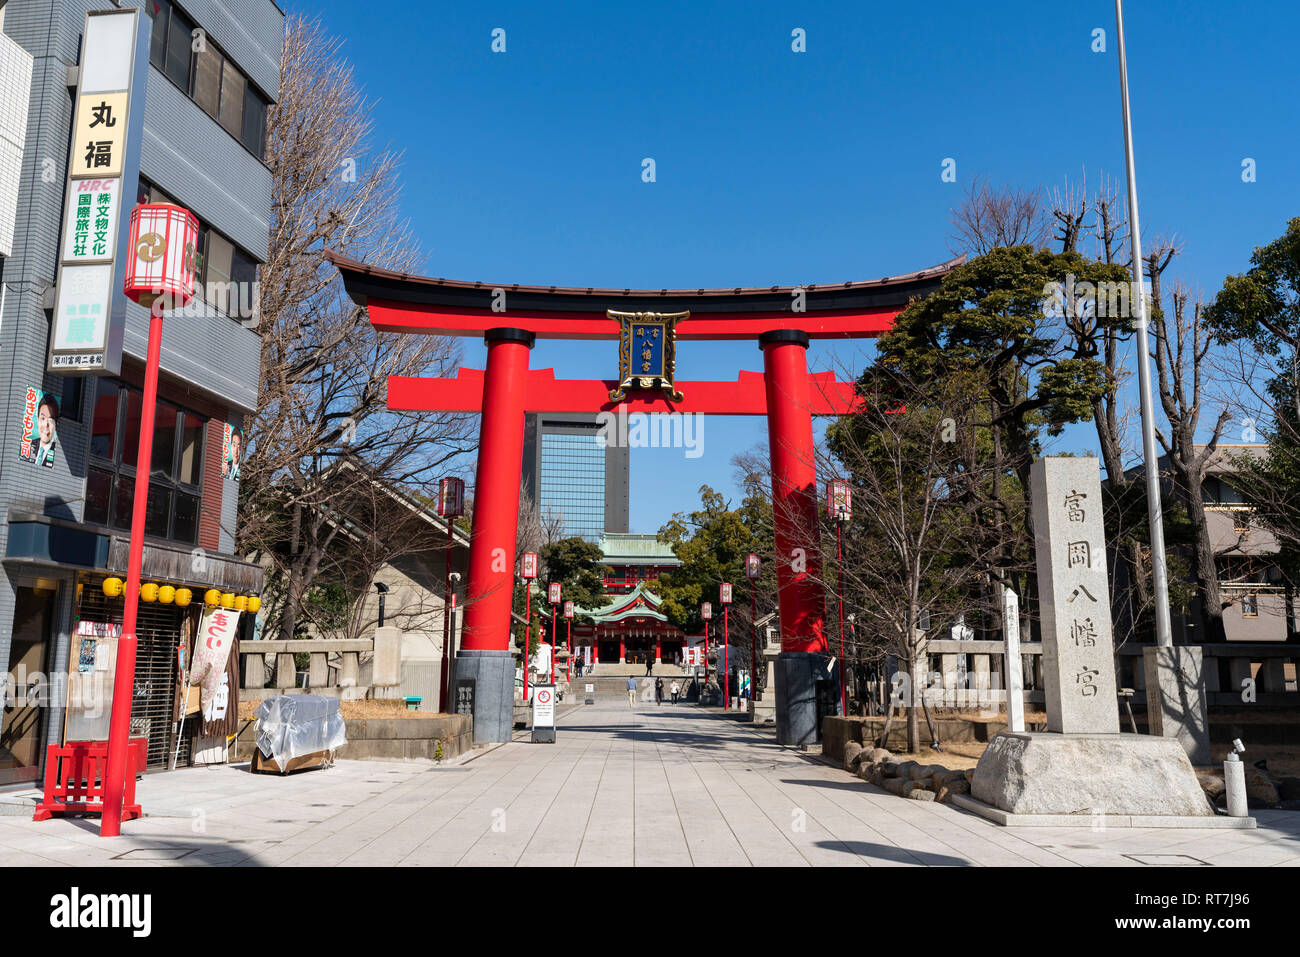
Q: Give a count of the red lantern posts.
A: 9